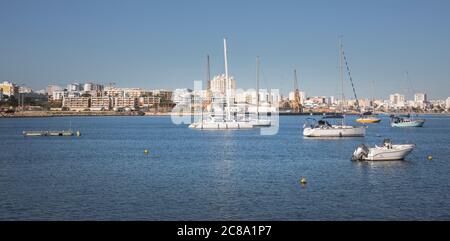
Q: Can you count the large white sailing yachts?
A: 3